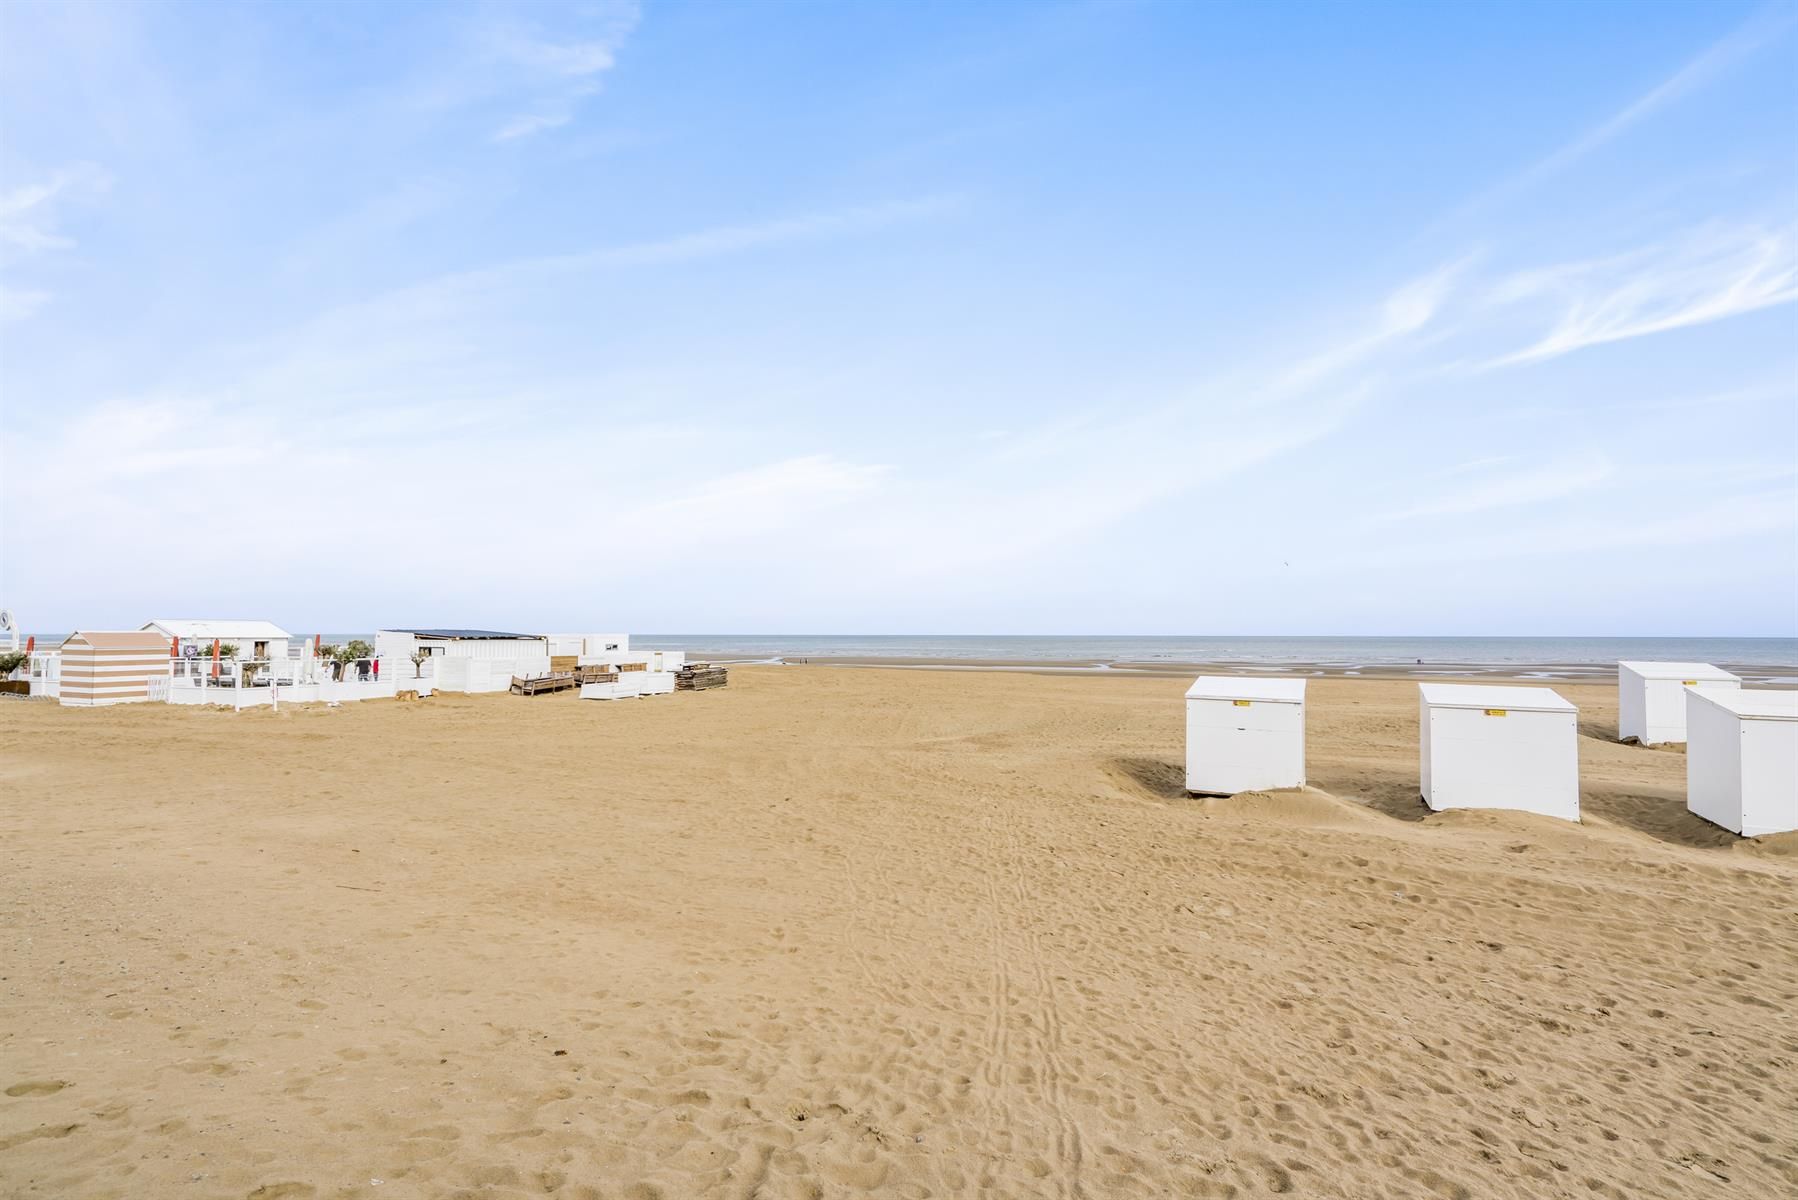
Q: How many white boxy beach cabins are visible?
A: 4